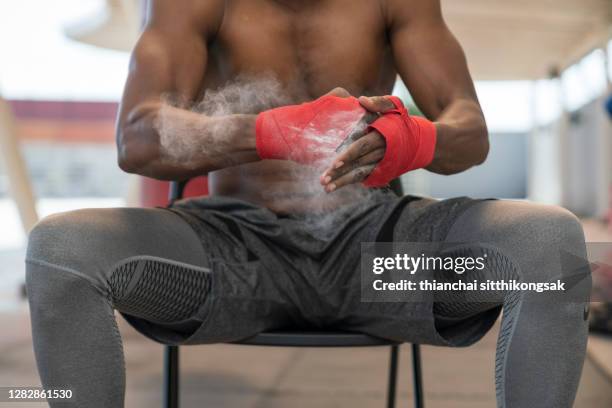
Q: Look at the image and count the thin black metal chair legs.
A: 3